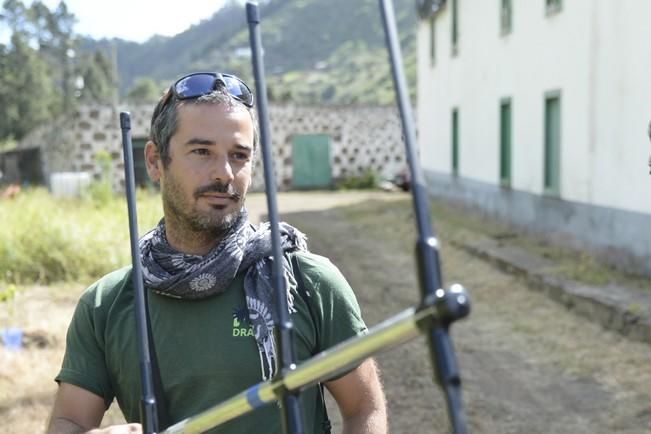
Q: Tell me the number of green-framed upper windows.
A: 4